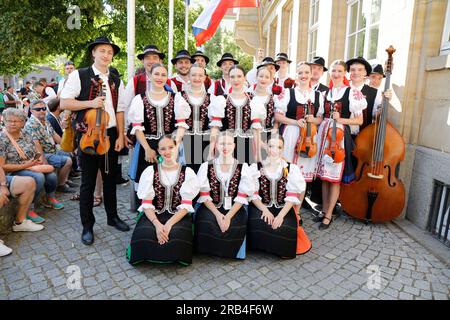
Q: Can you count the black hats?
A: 10